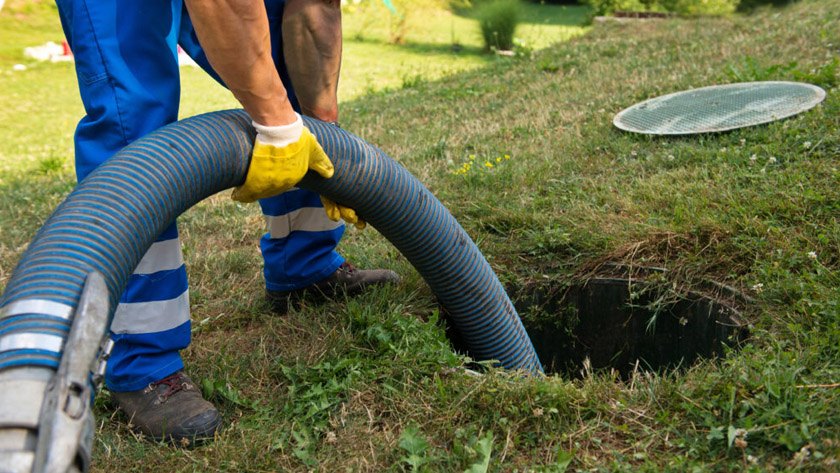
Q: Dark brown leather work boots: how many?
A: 2